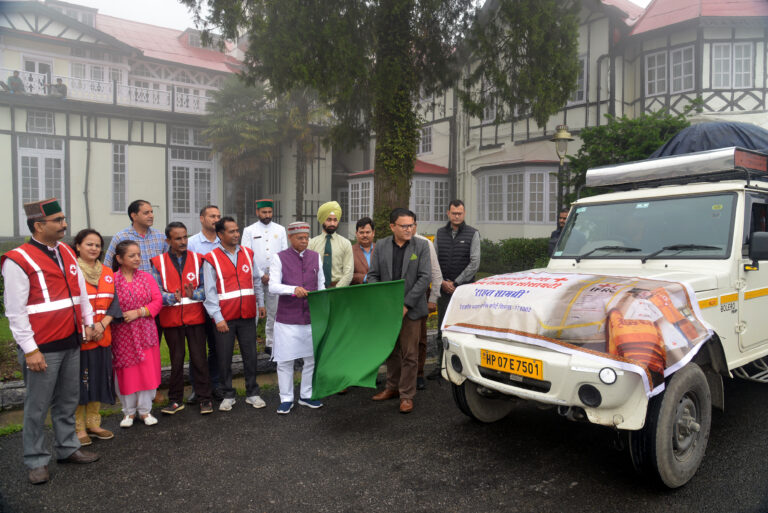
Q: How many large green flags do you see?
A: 1